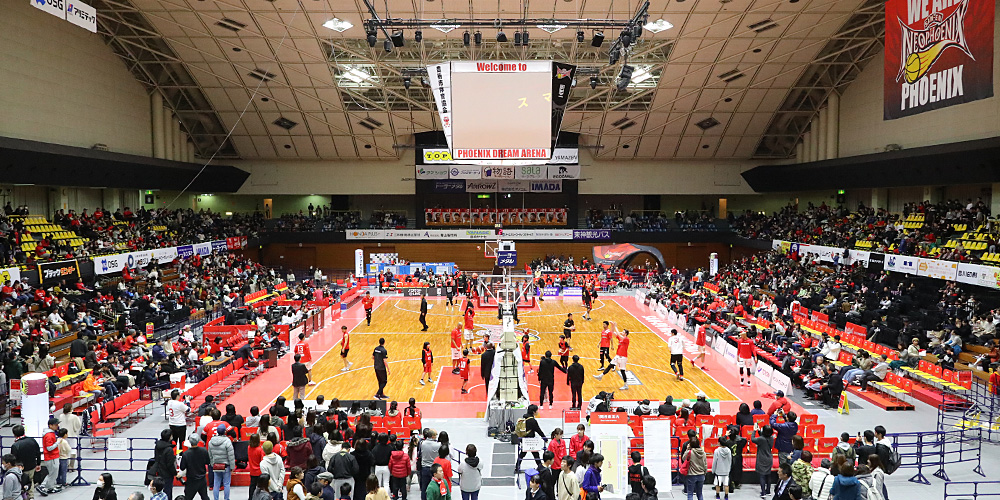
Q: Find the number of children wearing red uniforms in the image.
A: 4